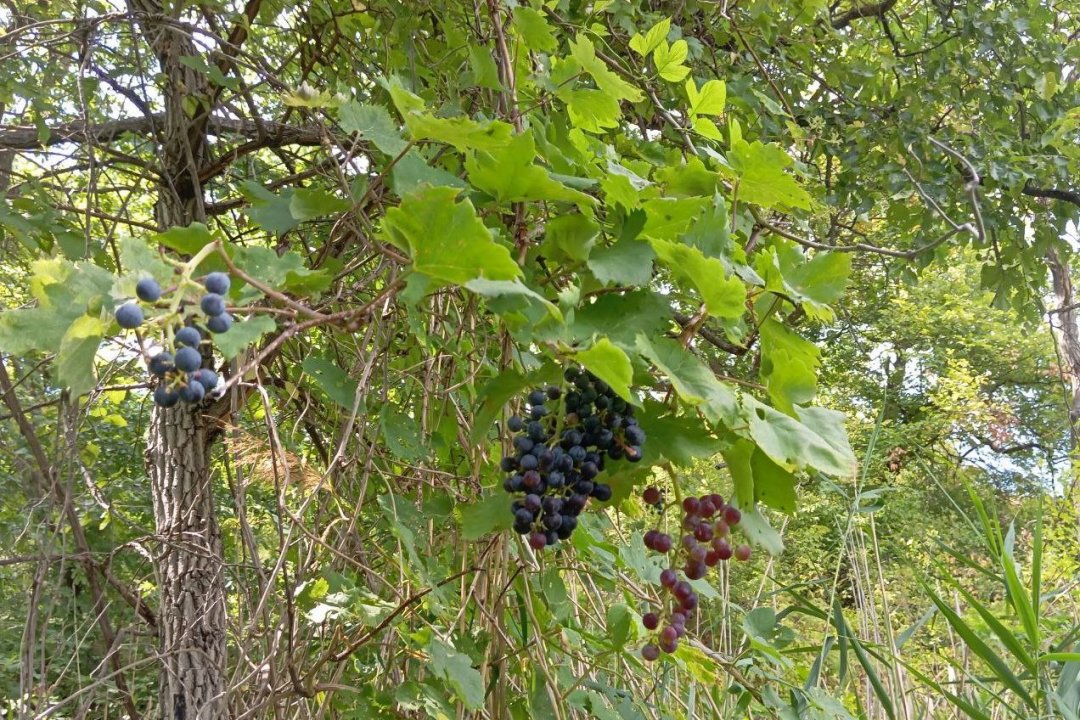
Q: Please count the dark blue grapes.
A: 11